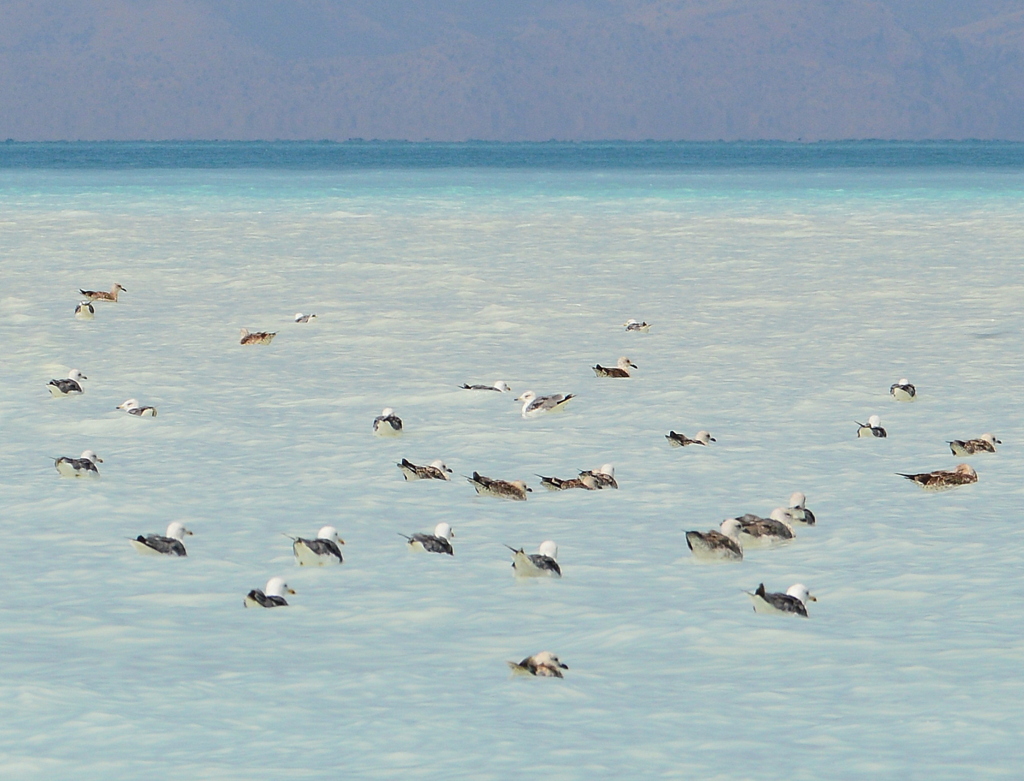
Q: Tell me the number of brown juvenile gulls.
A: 13